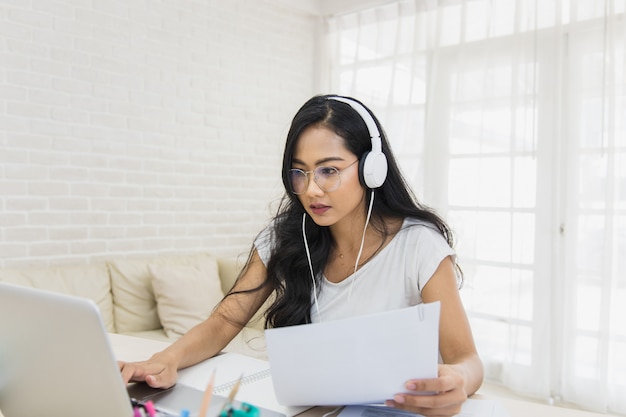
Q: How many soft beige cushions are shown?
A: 3